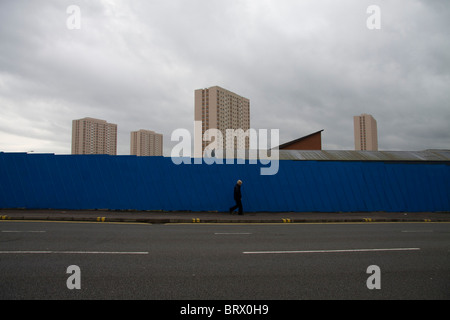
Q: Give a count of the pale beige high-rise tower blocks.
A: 4